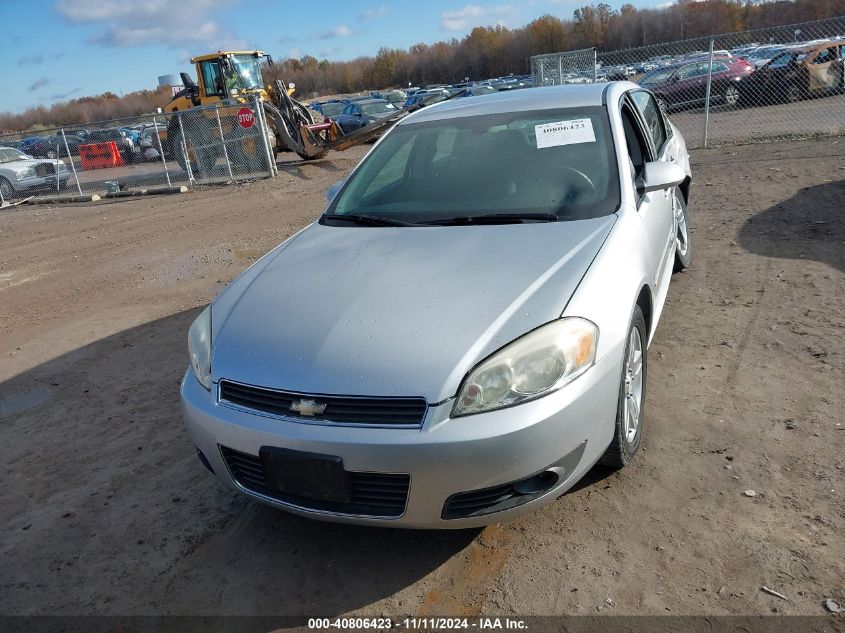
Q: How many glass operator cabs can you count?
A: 1